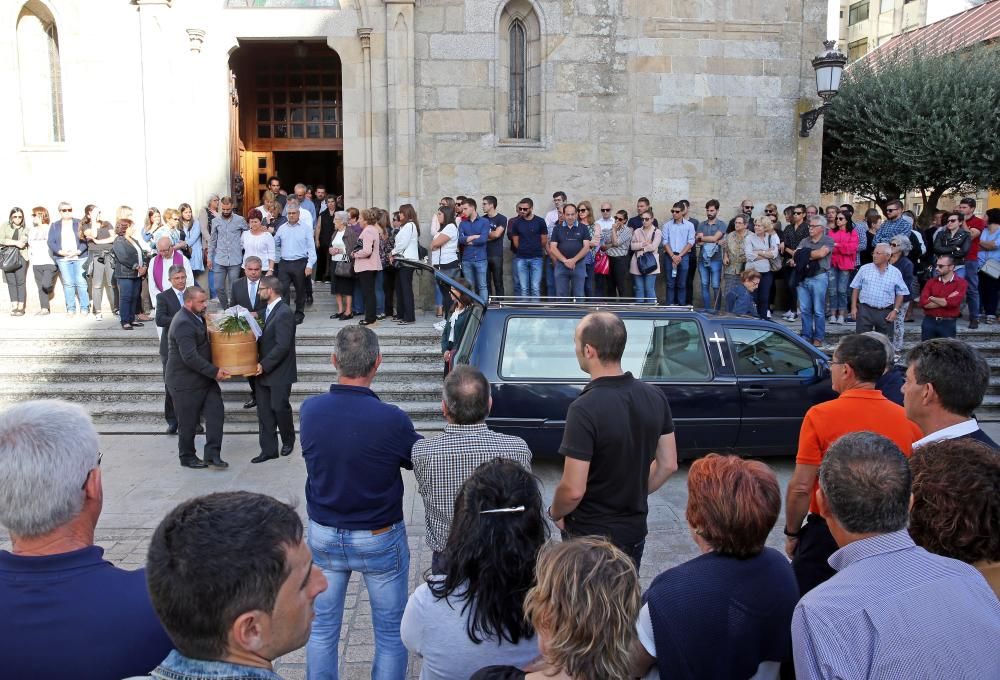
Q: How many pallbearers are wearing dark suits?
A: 4